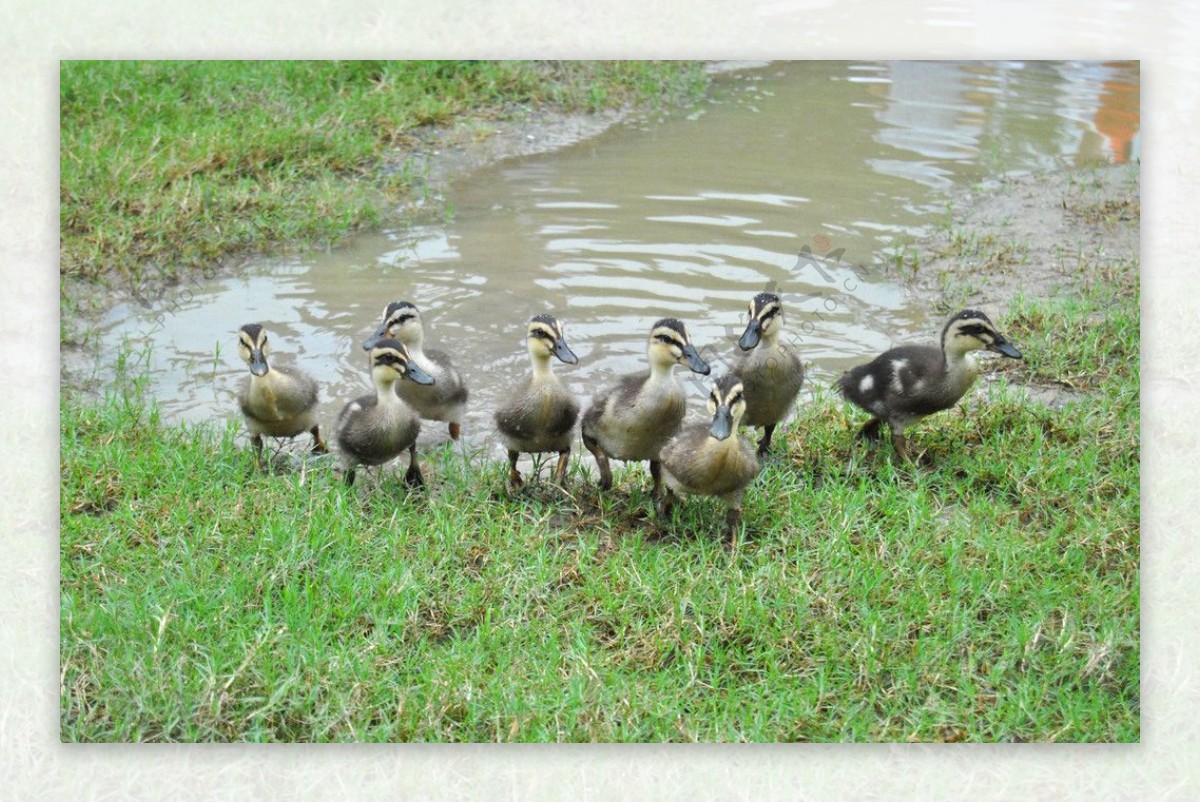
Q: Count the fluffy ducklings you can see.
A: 8